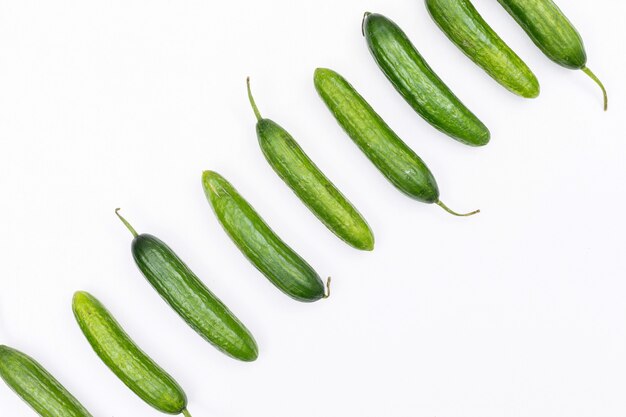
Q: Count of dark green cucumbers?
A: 2